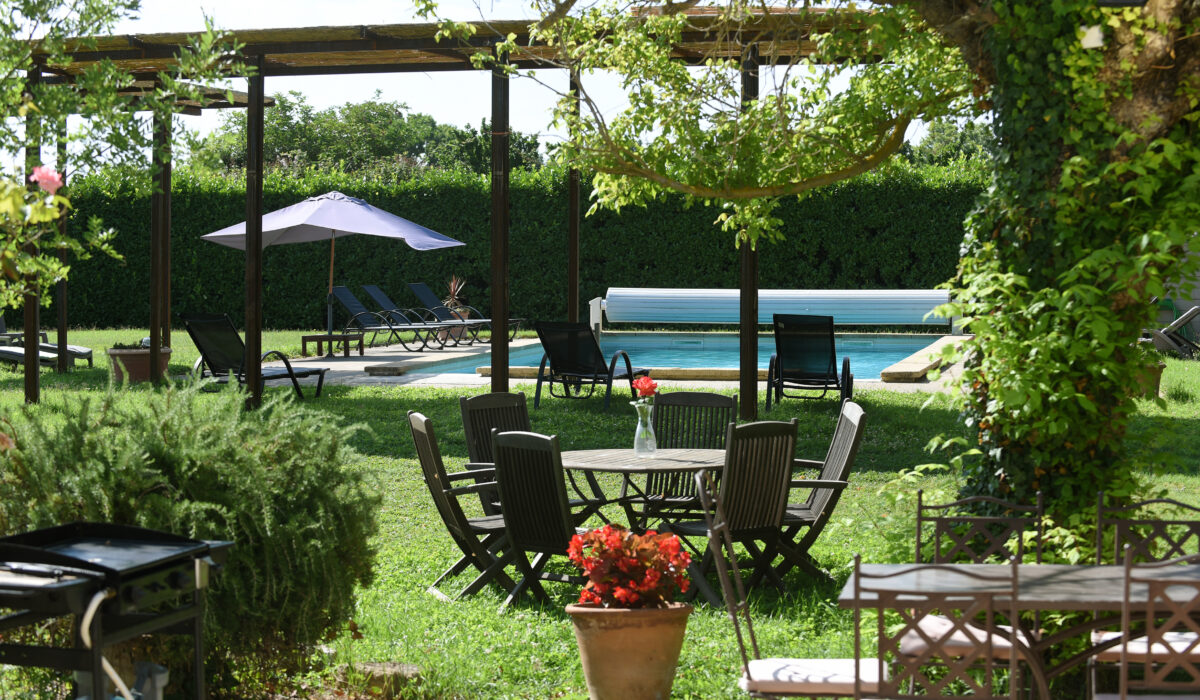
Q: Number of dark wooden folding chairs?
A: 6